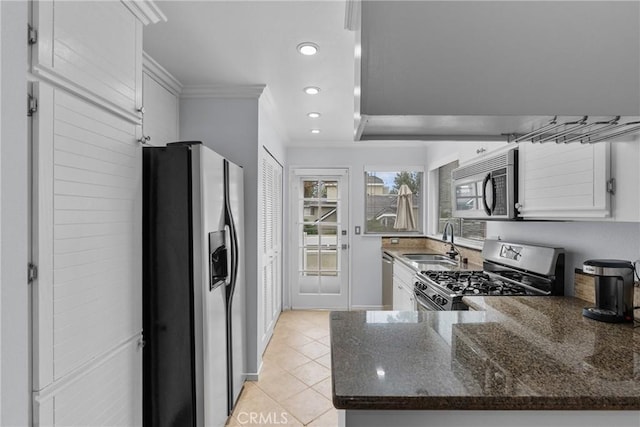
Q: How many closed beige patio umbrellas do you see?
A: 1